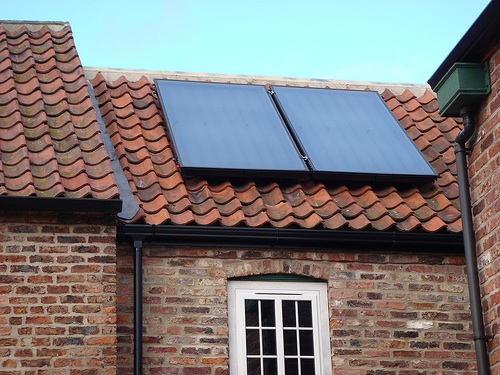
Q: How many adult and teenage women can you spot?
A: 0